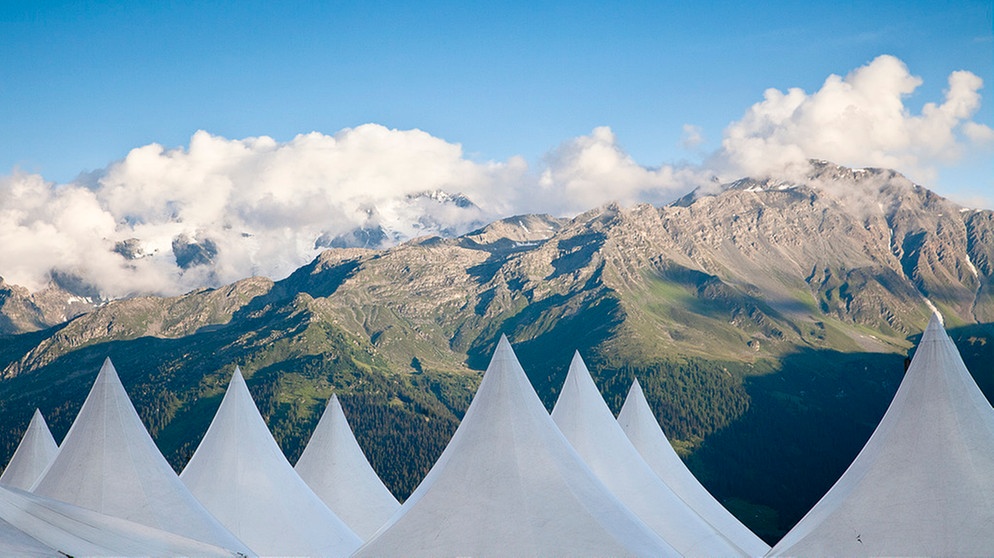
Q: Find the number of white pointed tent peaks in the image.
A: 8